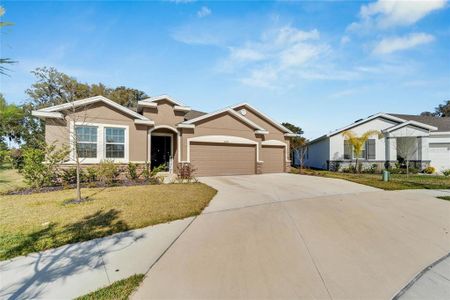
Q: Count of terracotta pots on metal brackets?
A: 0